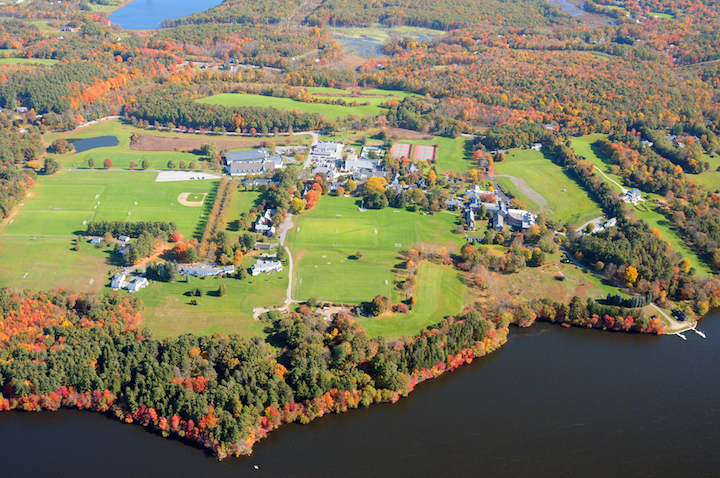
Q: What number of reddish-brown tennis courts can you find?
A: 2